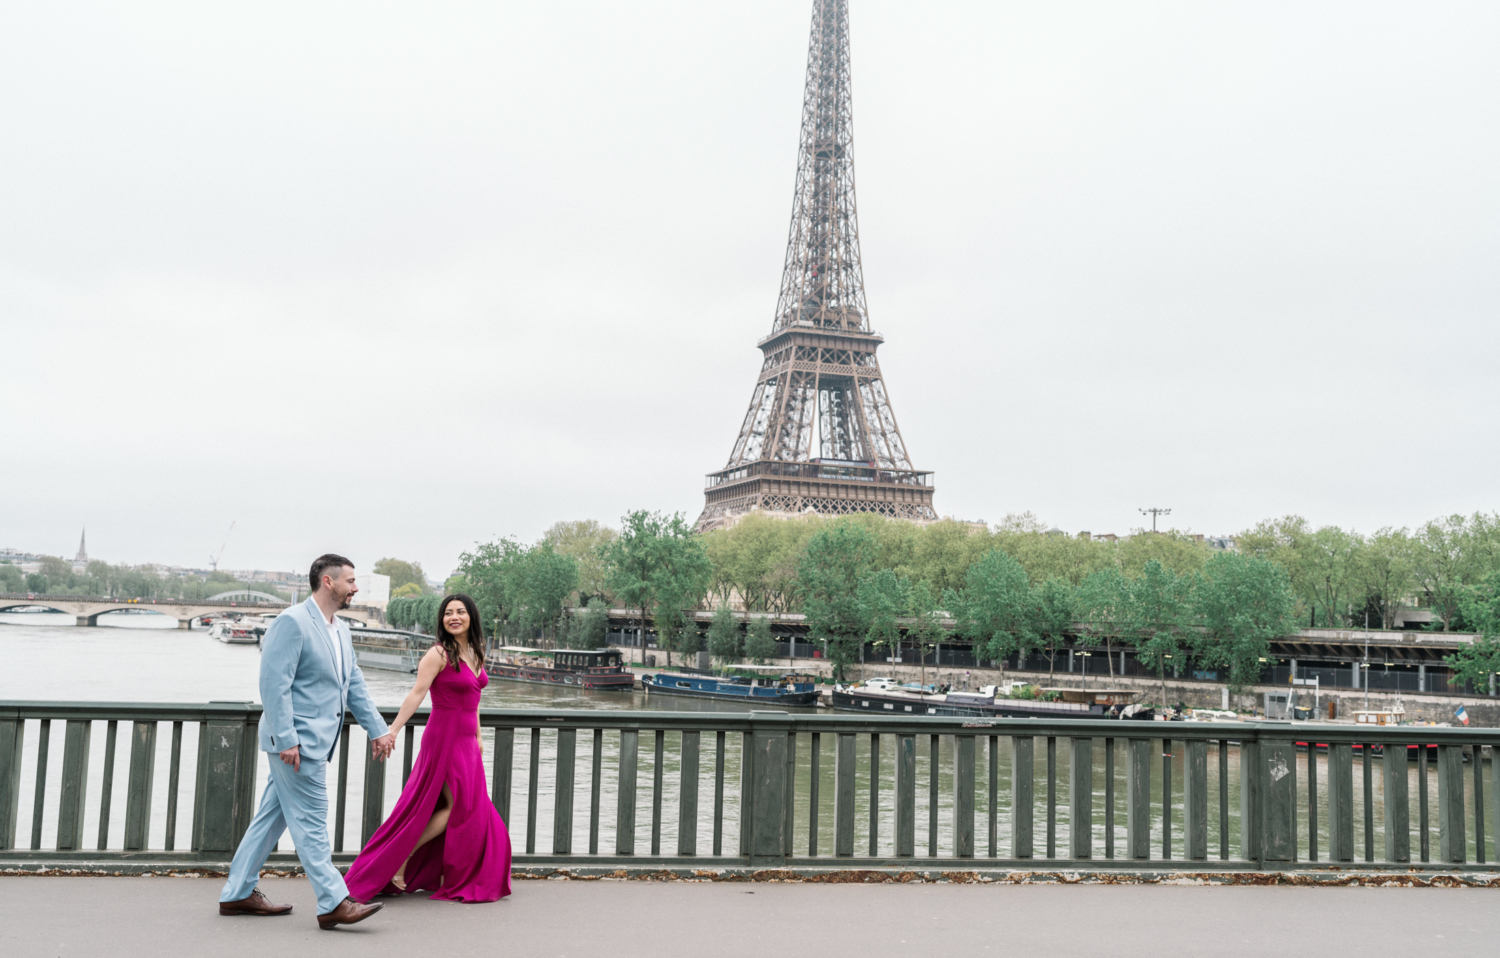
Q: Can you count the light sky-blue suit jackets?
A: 1